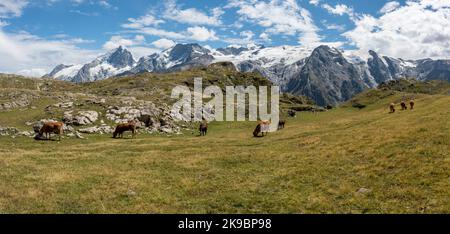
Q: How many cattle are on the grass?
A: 8